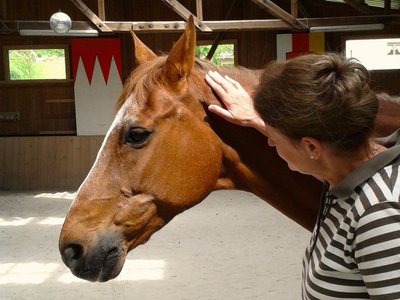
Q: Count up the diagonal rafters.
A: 3